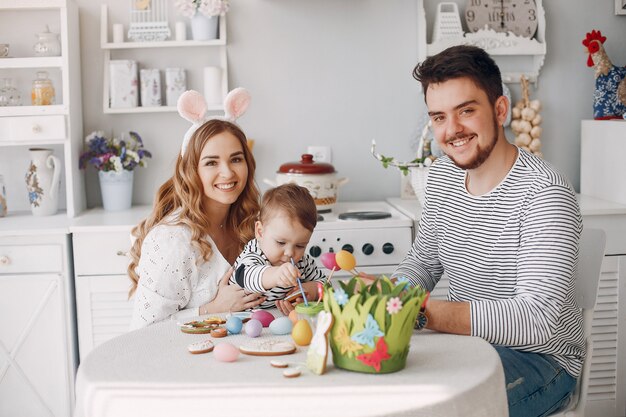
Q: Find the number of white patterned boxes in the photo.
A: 3